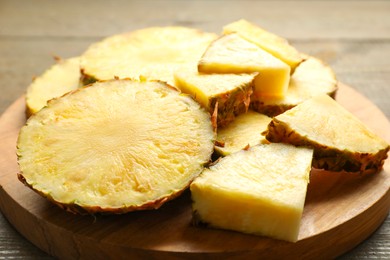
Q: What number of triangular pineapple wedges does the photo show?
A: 5